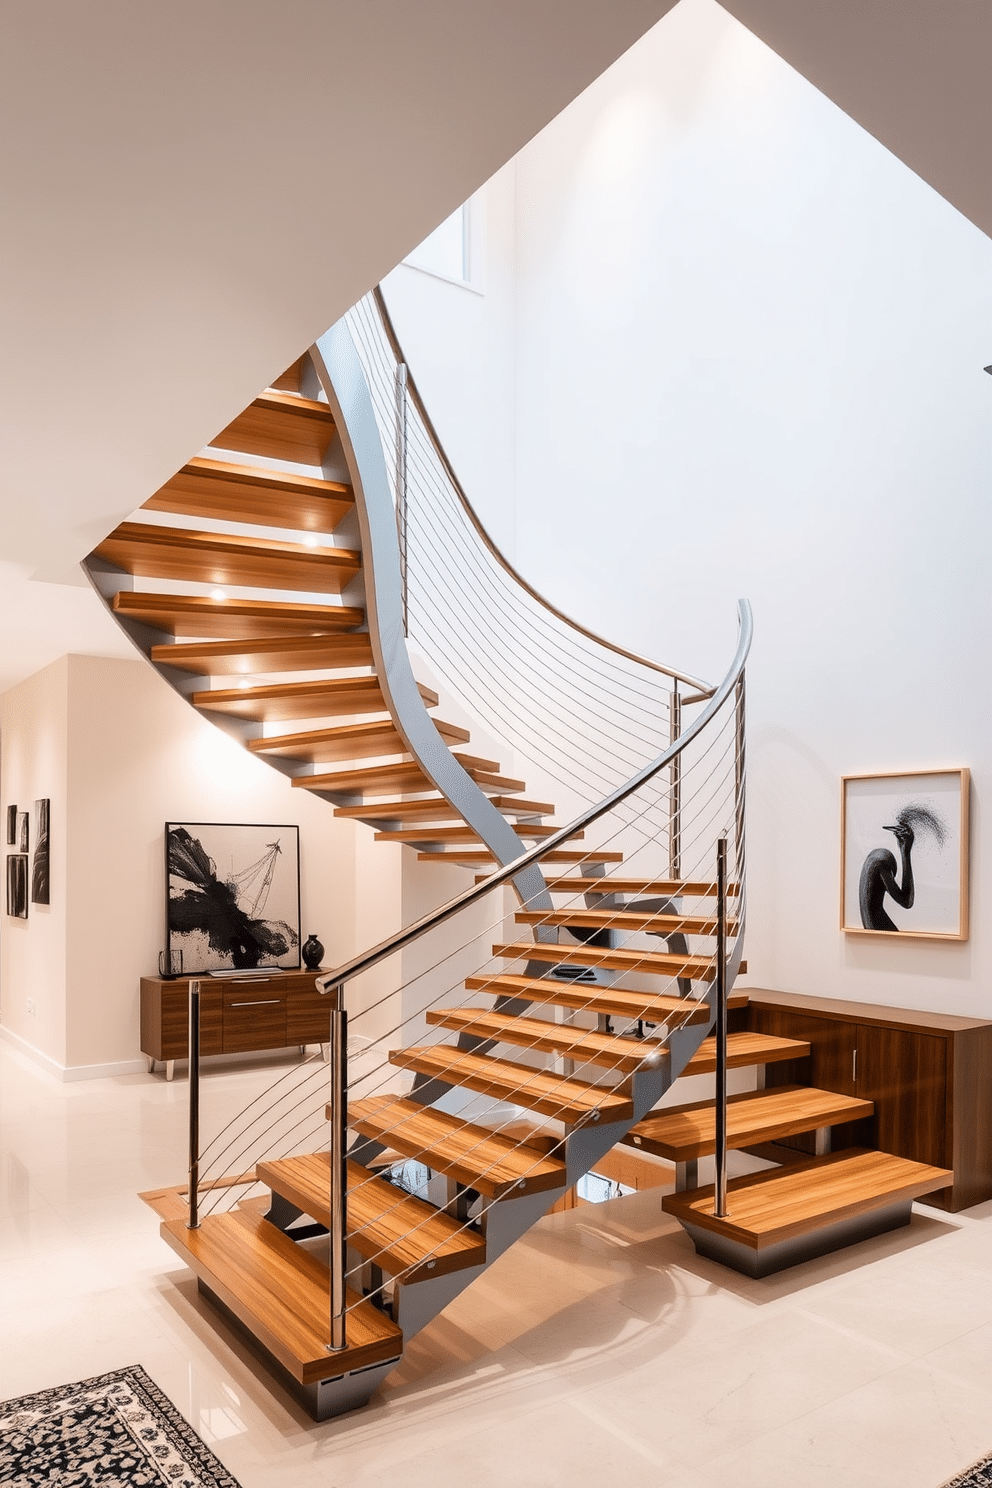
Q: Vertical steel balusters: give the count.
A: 6